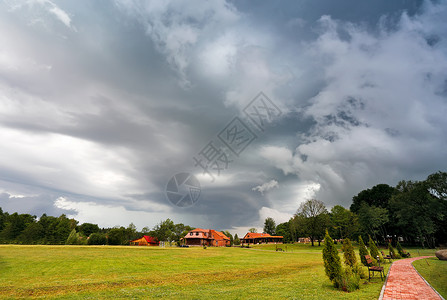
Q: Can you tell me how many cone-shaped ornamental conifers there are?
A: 6